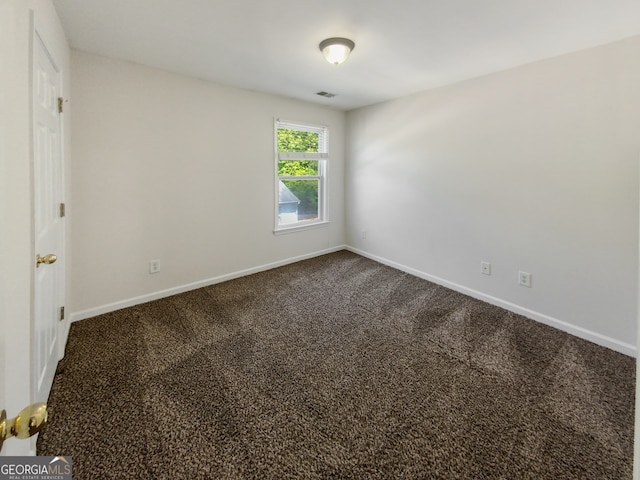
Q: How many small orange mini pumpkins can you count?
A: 0